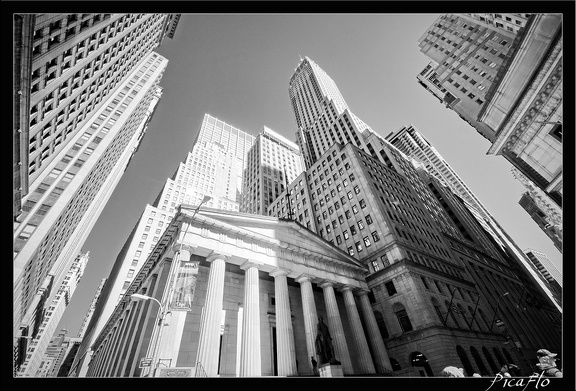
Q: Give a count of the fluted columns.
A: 8